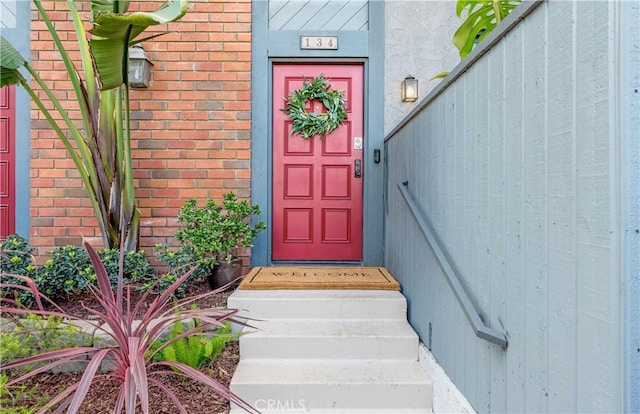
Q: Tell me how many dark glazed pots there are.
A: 1